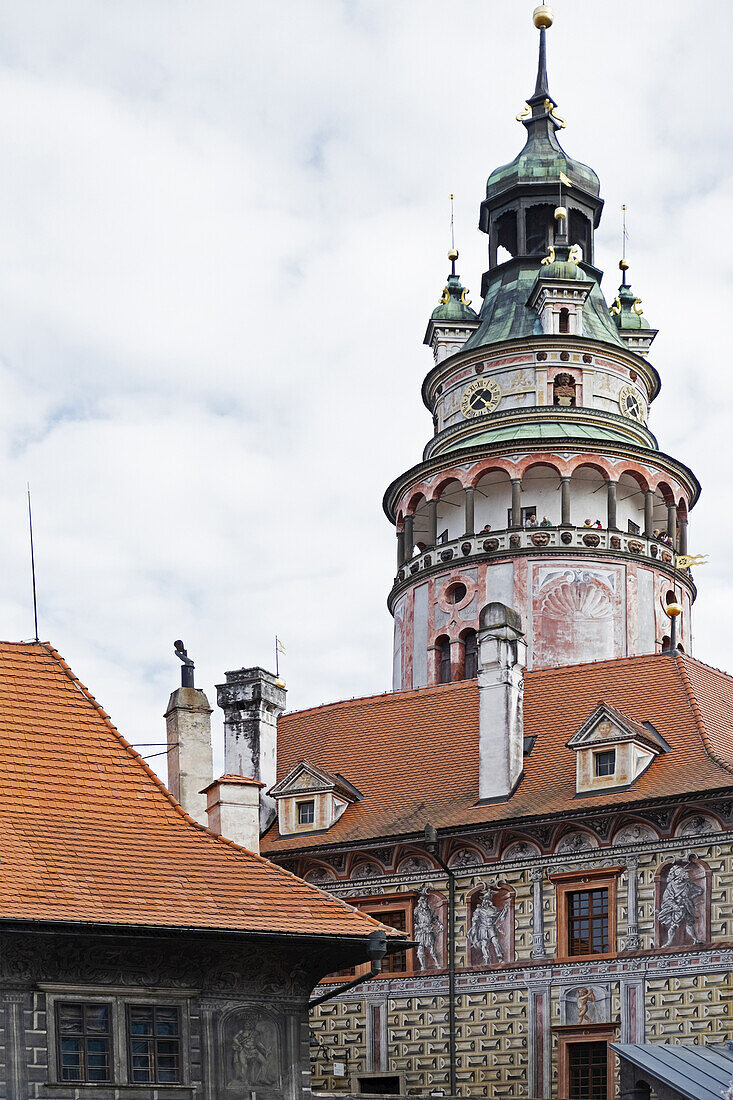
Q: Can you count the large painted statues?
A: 3